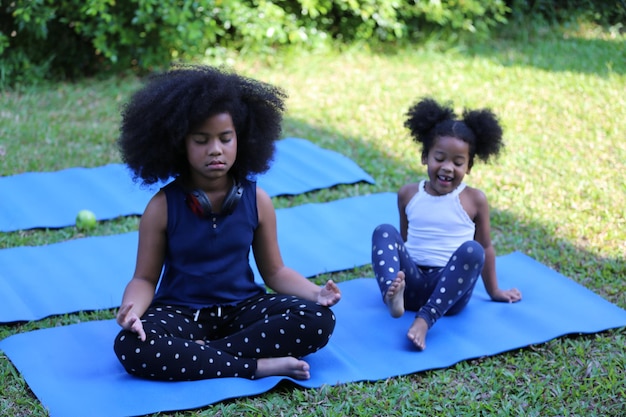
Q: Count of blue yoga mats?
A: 3